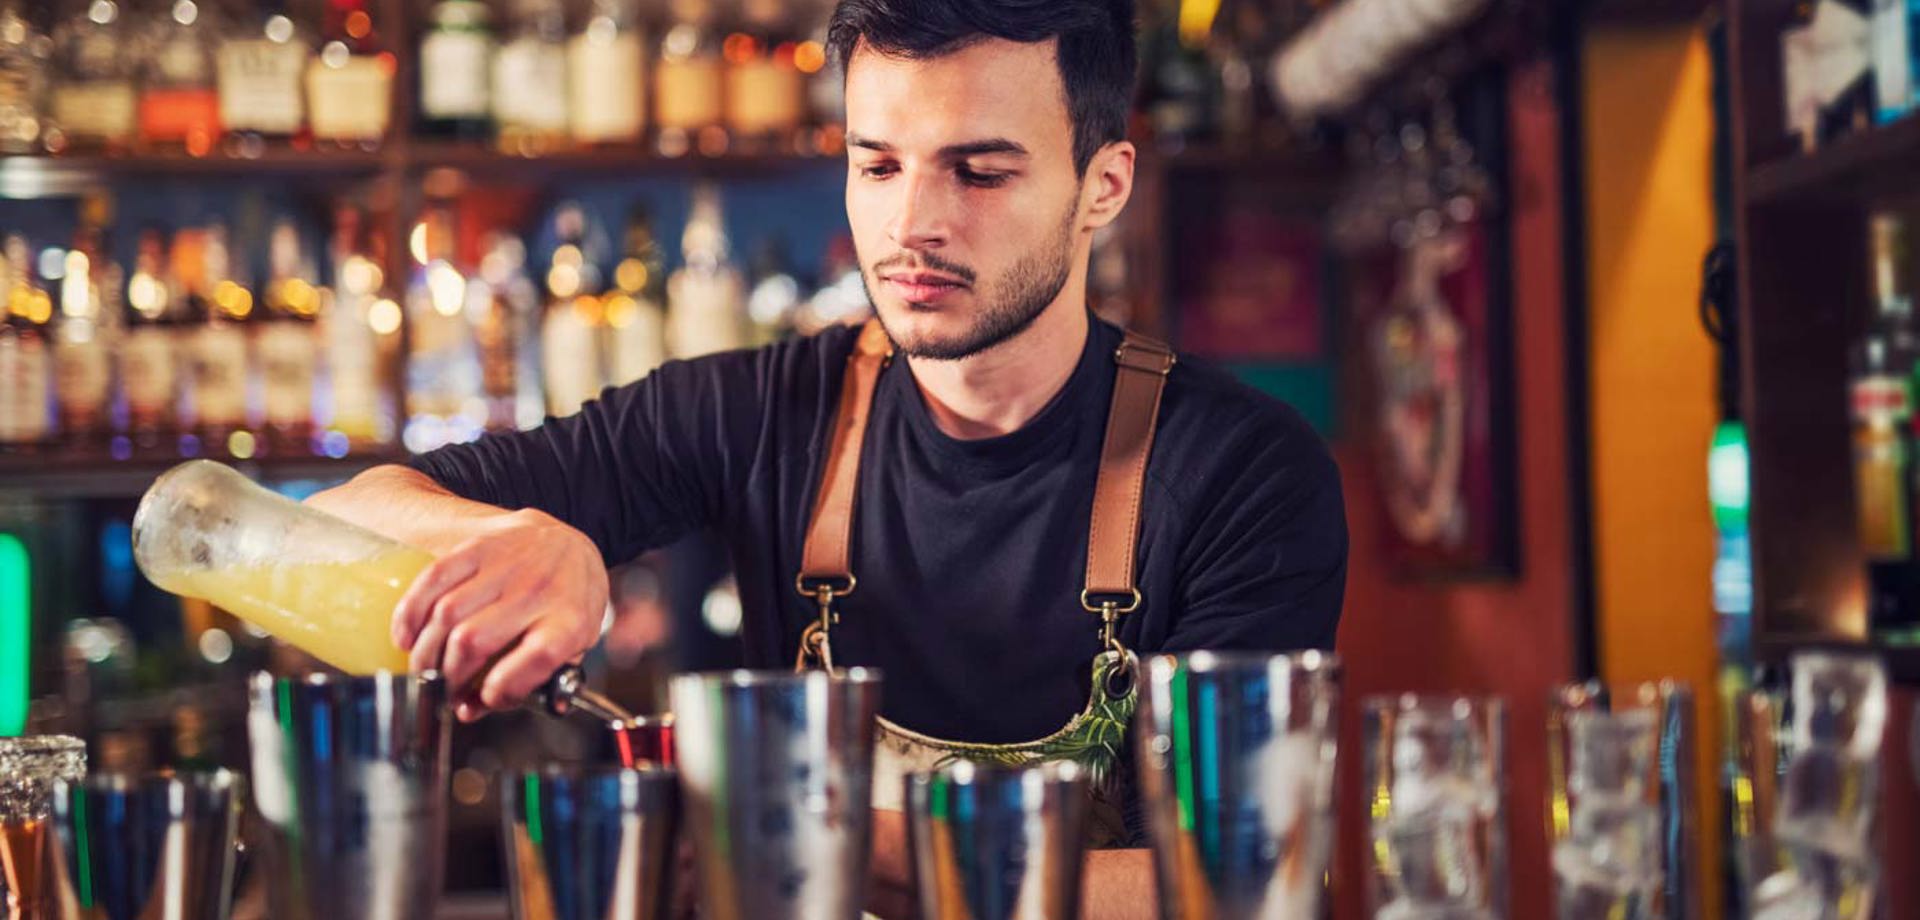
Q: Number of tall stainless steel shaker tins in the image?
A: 3